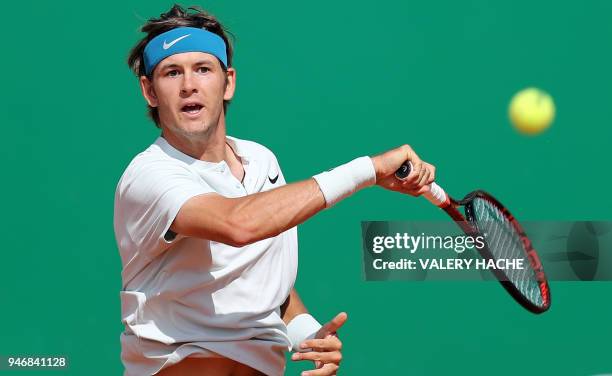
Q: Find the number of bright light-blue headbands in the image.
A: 1